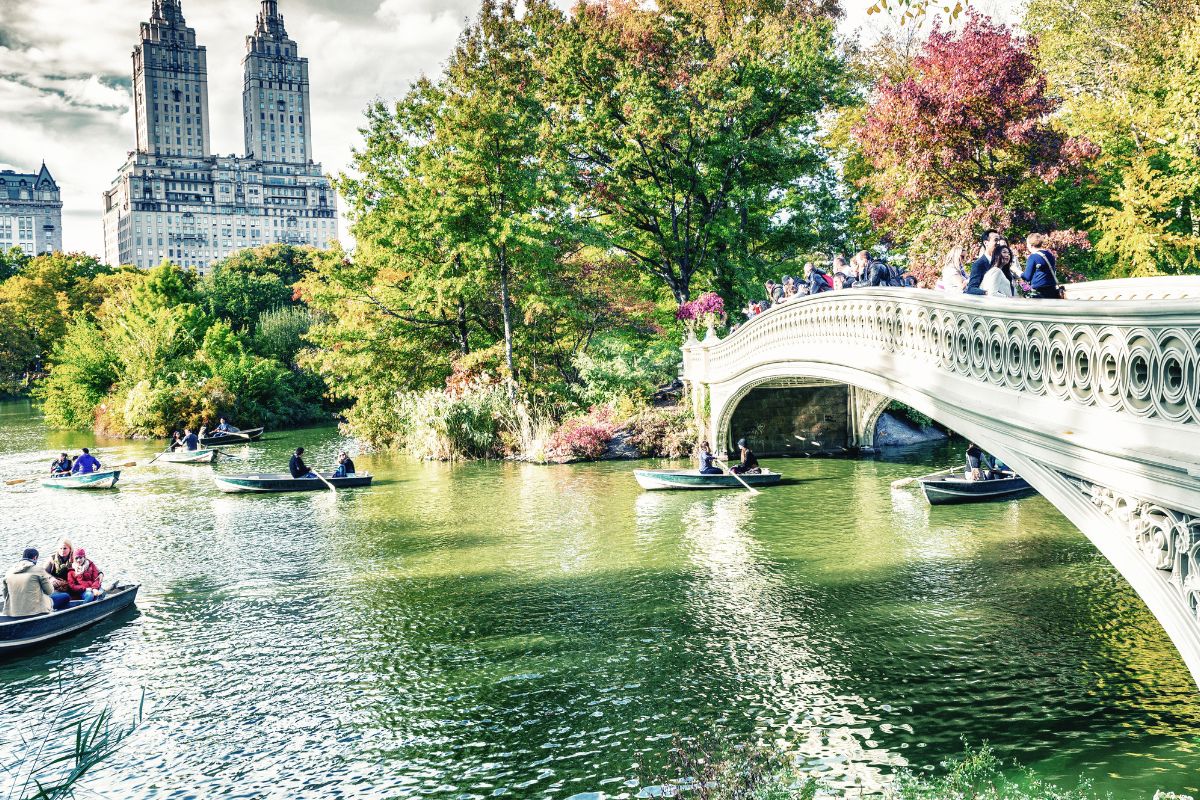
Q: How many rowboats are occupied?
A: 7